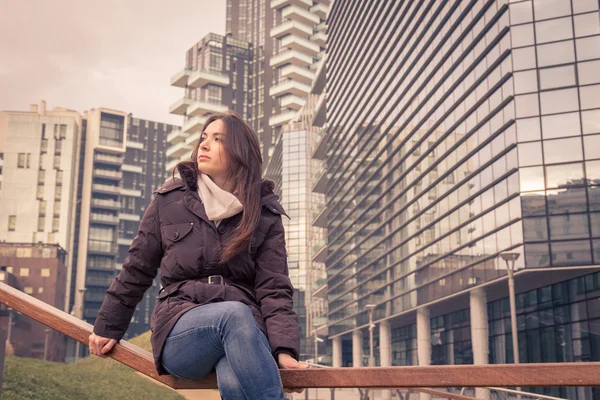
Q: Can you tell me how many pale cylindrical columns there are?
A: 5